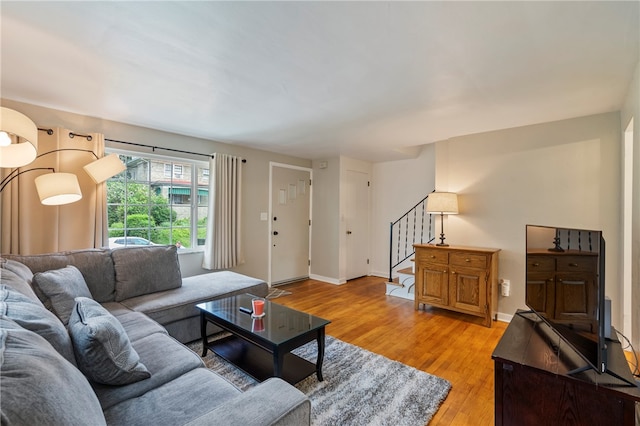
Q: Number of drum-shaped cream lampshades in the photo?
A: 4